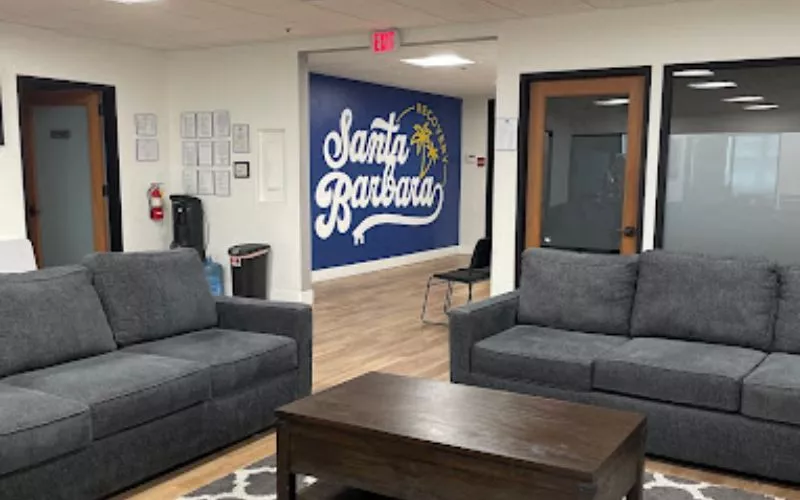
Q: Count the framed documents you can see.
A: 13